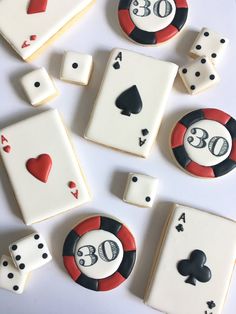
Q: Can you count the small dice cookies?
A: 7